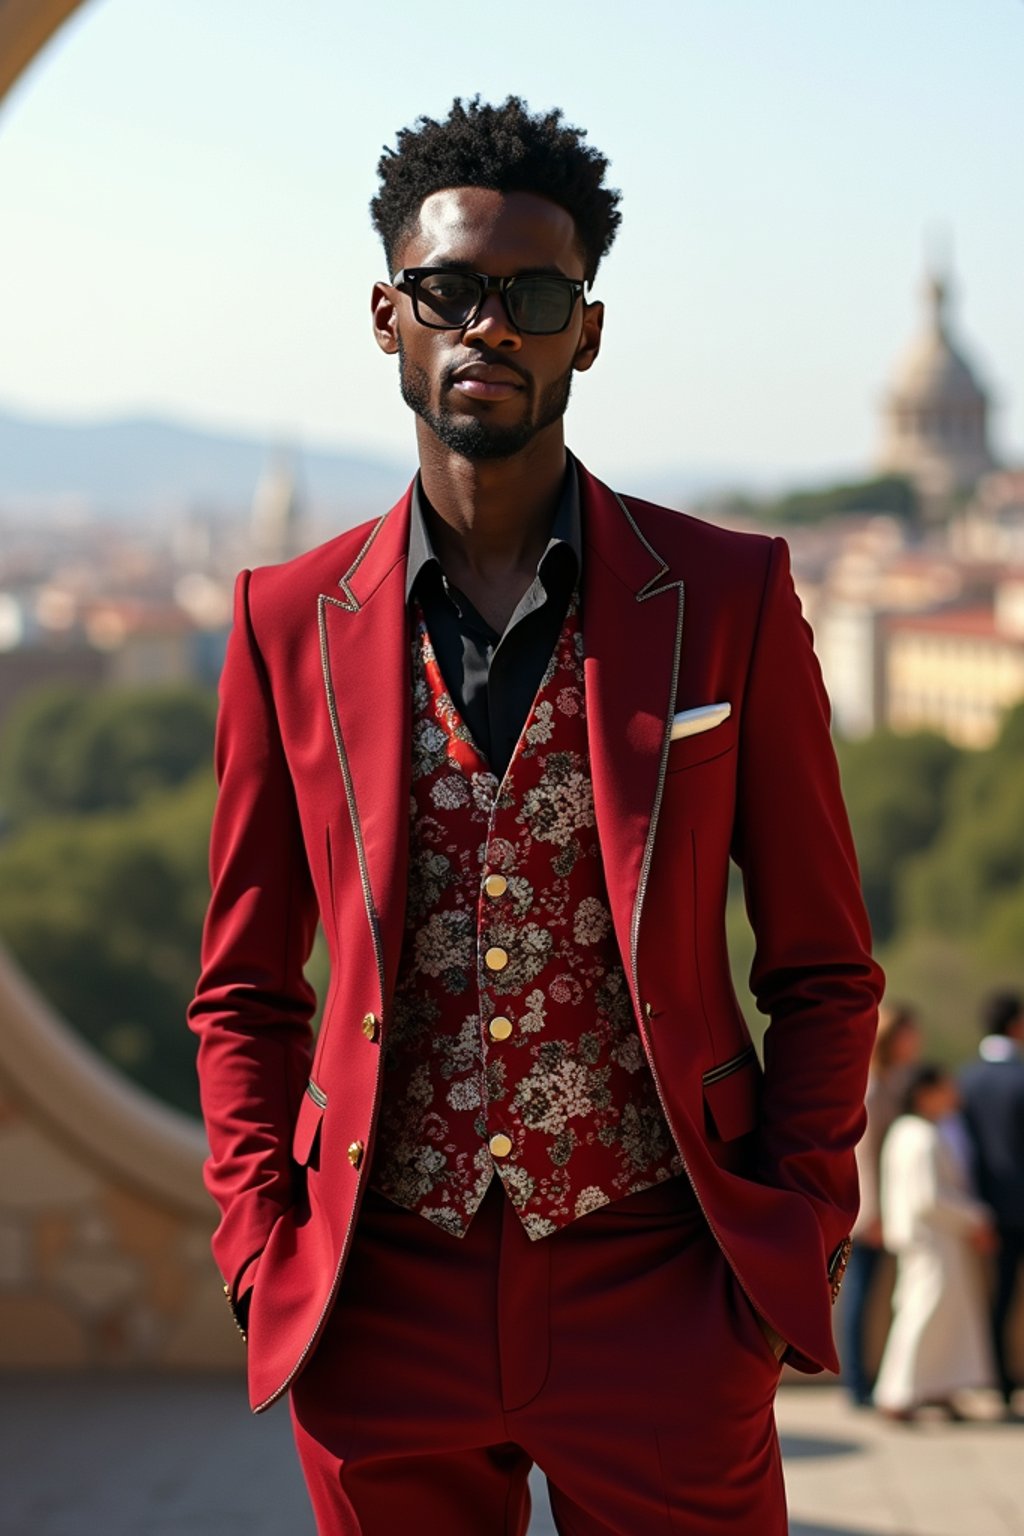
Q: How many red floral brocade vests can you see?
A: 1